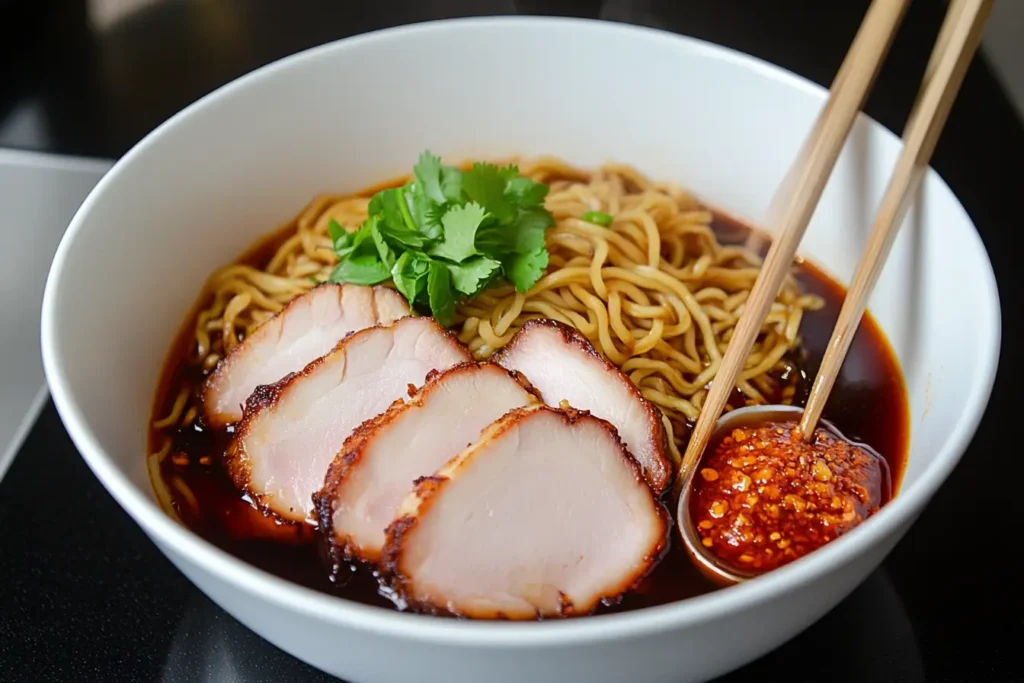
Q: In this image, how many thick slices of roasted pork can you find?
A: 5